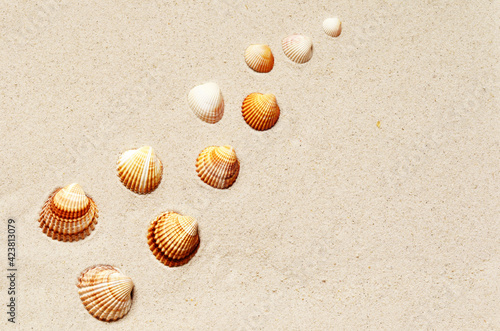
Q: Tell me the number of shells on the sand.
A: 10